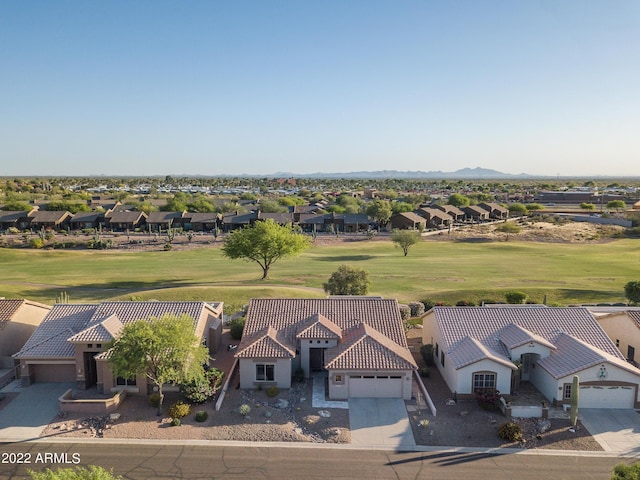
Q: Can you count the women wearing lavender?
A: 0